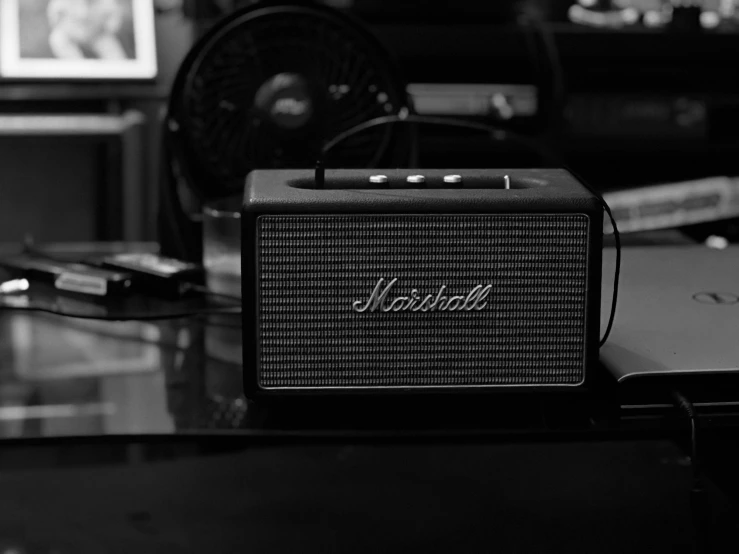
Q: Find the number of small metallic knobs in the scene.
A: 3